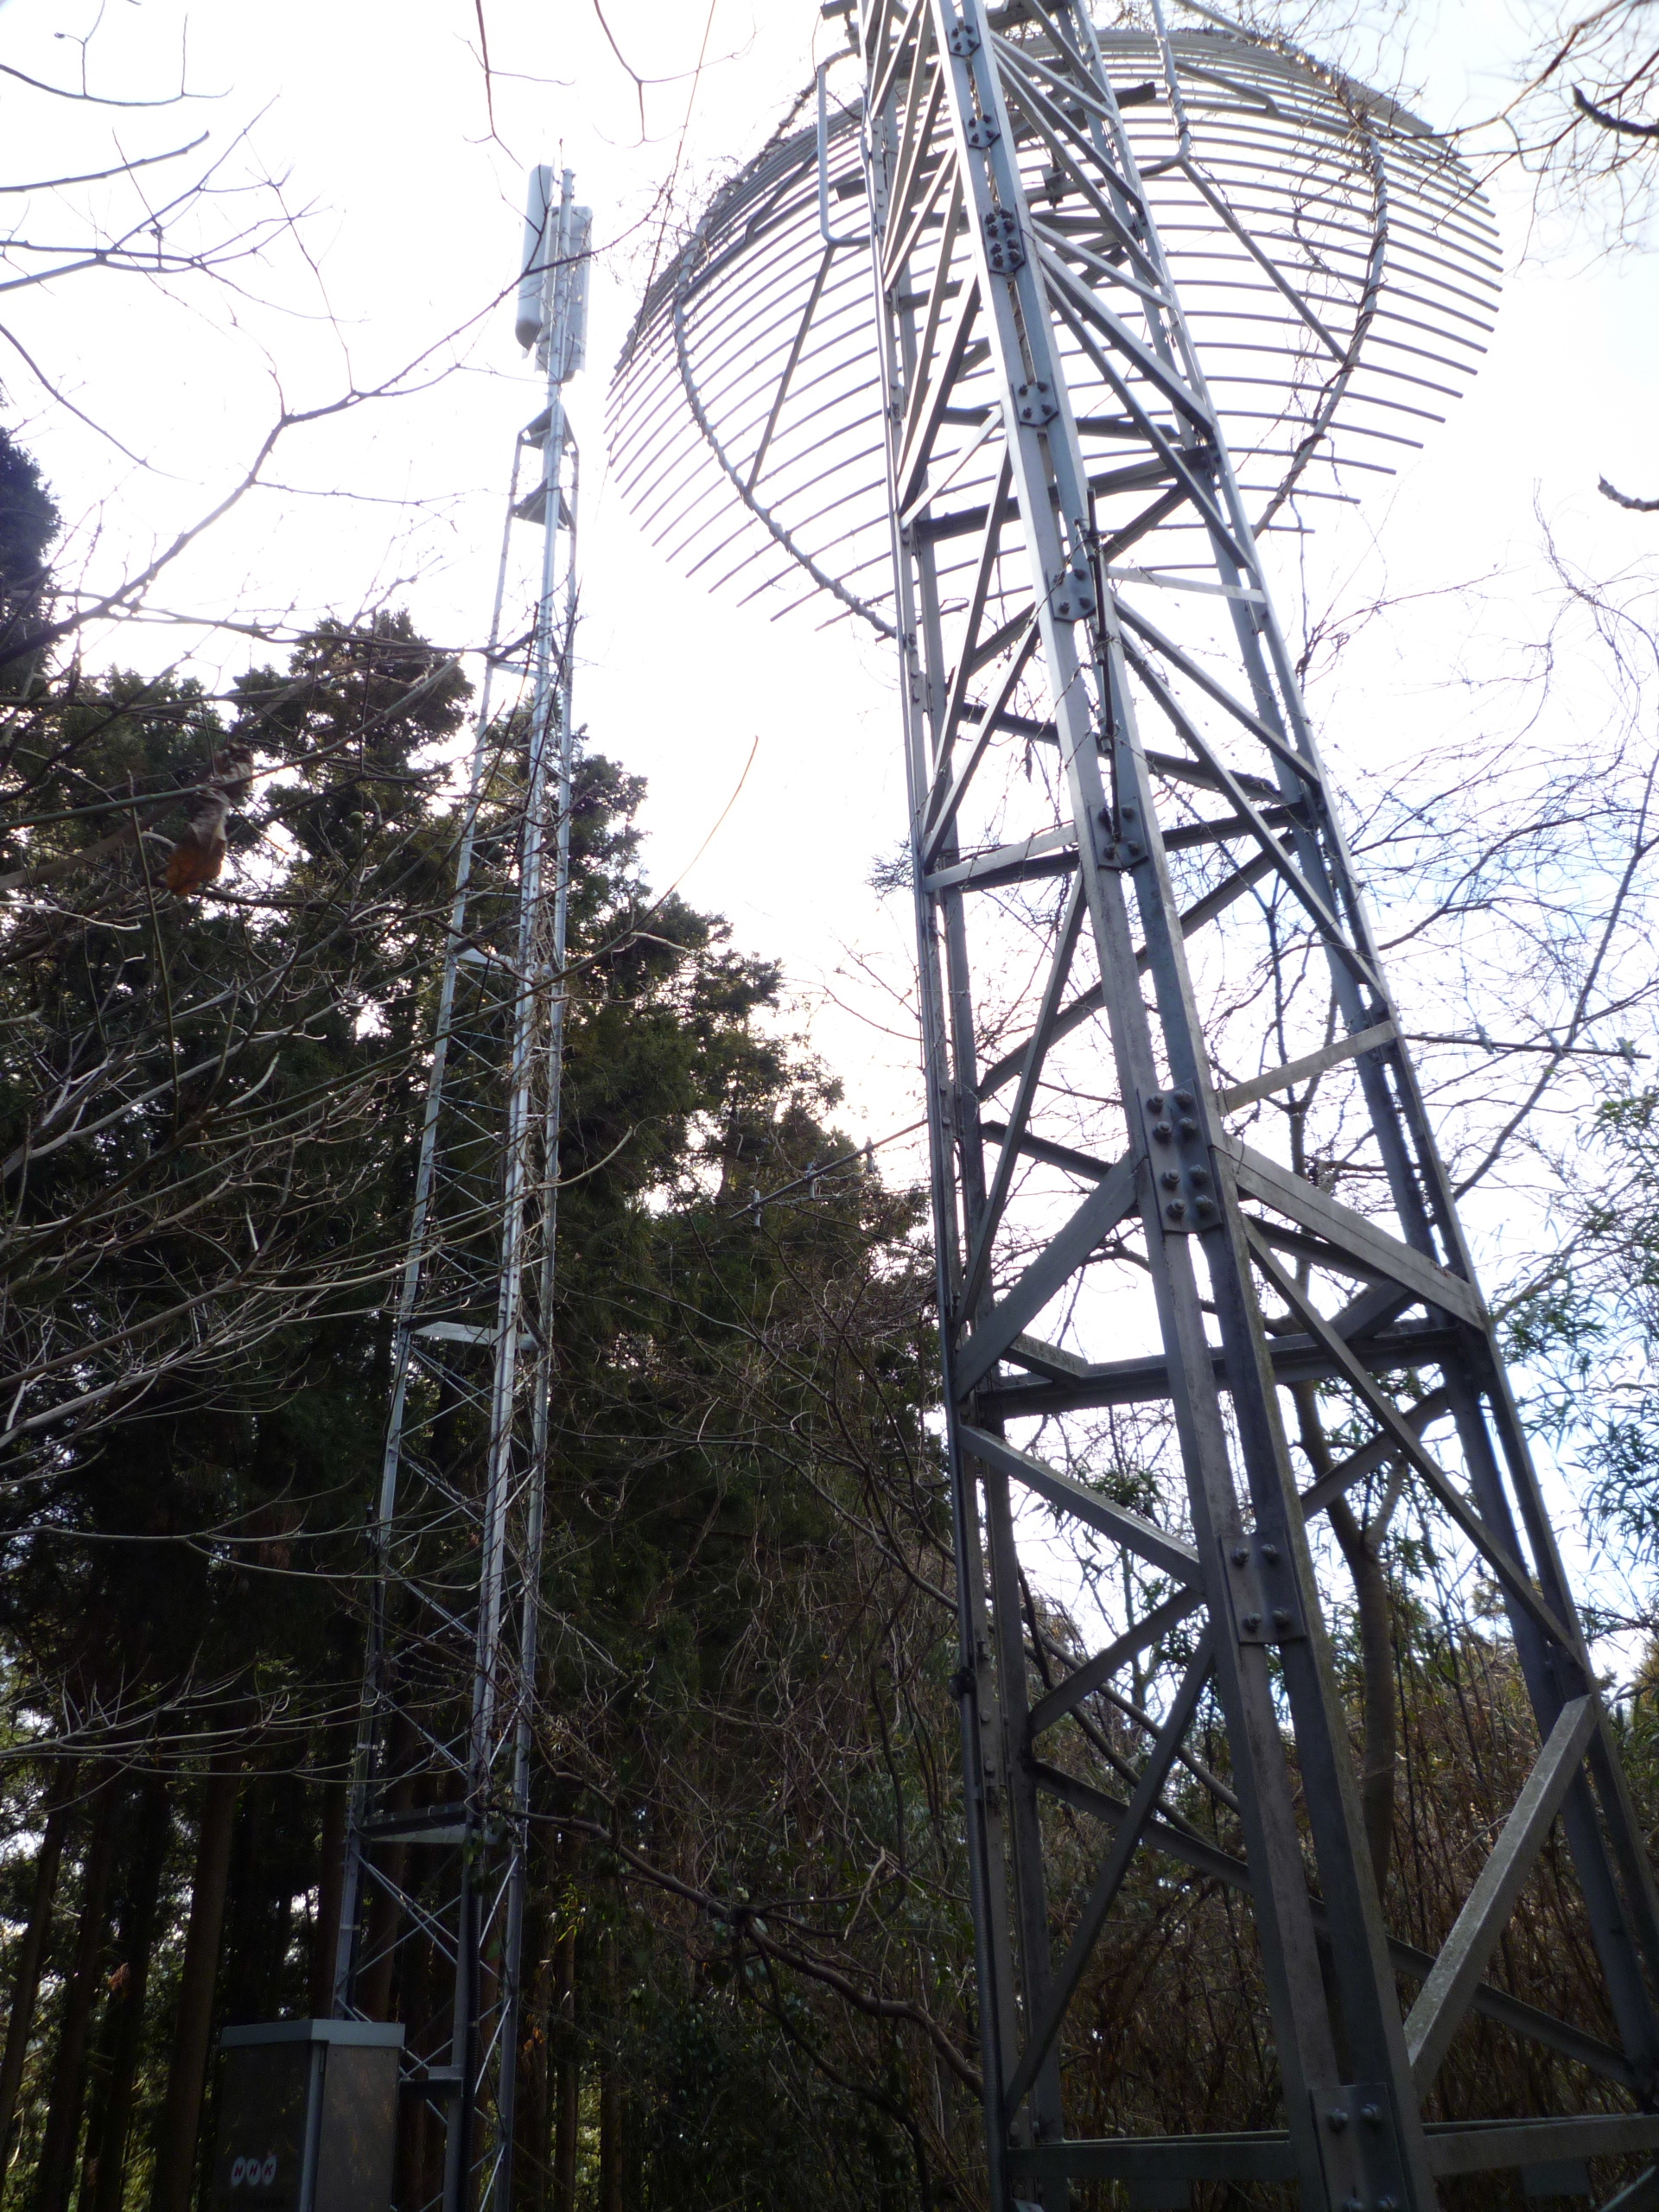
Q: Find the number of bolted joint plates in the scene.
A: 9